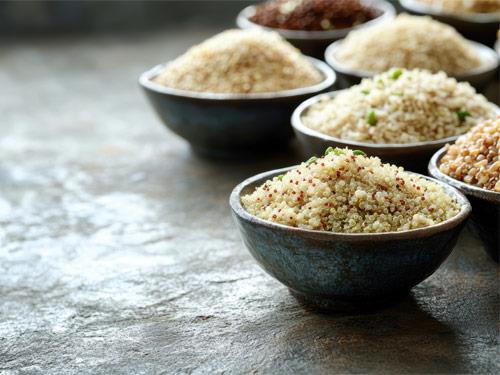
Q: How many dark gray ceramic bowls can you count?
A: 7